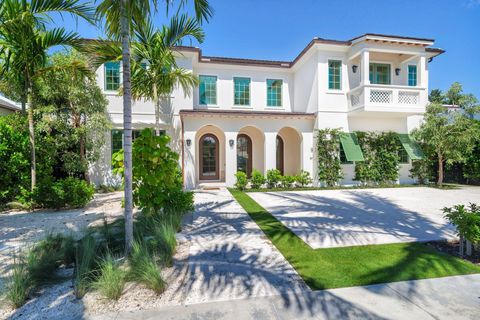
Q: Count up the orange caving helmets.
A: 0